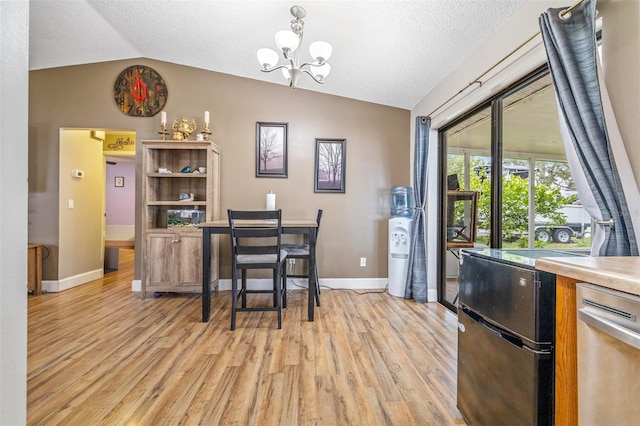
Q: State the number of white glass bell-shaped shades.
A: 5